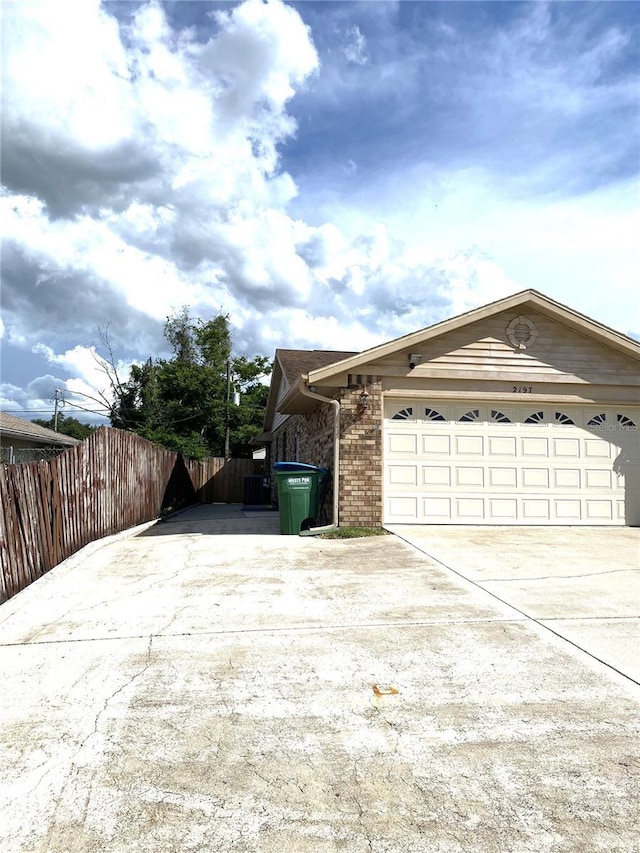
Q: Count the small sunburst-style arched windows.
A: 8